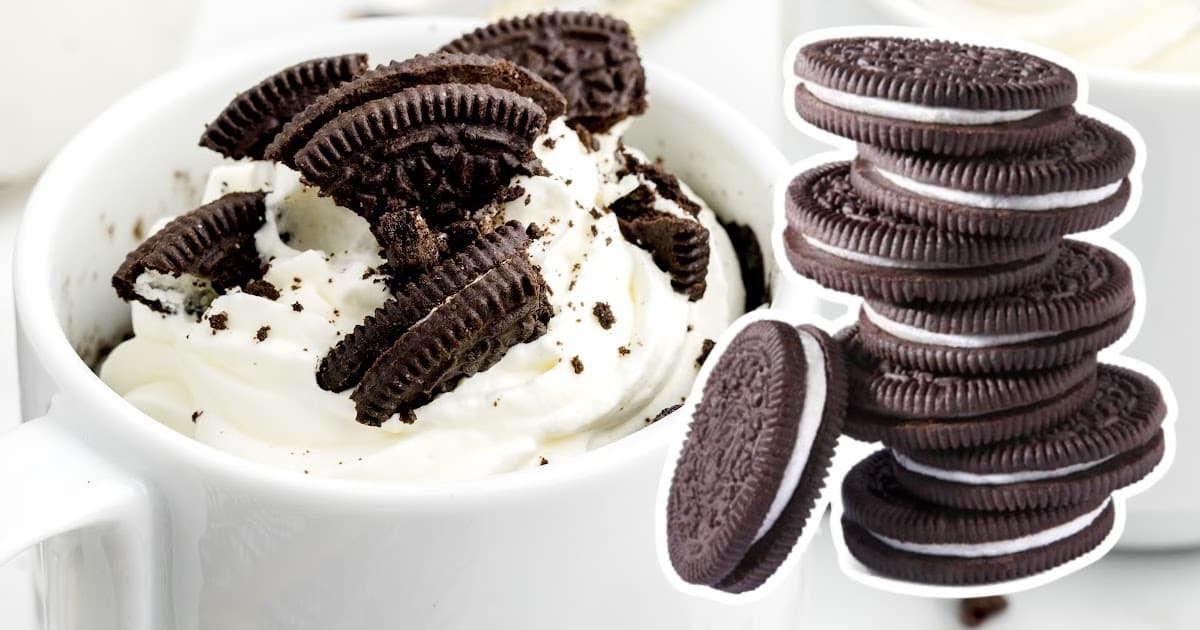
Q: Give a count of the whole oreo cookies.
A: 8